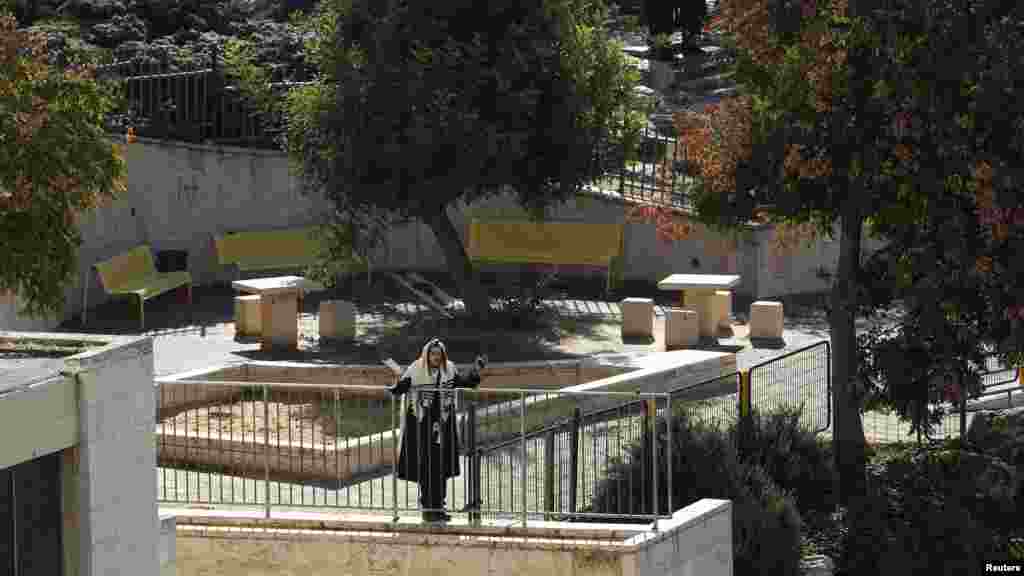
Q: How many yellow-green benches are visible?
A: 3